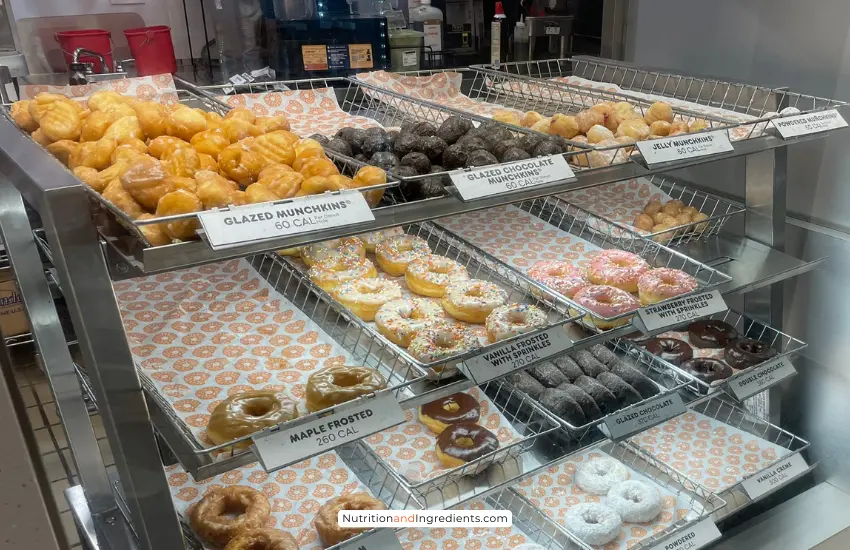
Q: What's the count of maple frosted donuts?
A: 2